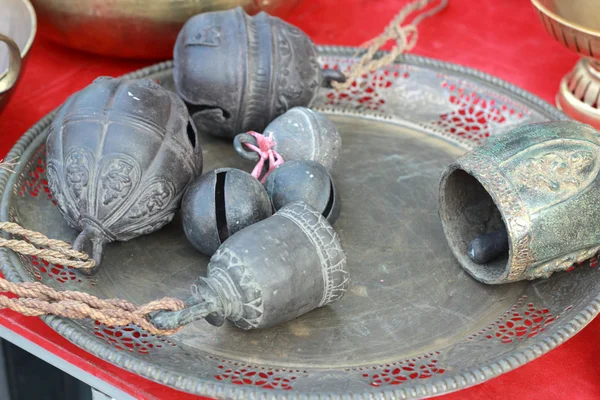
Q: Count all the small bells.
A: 3